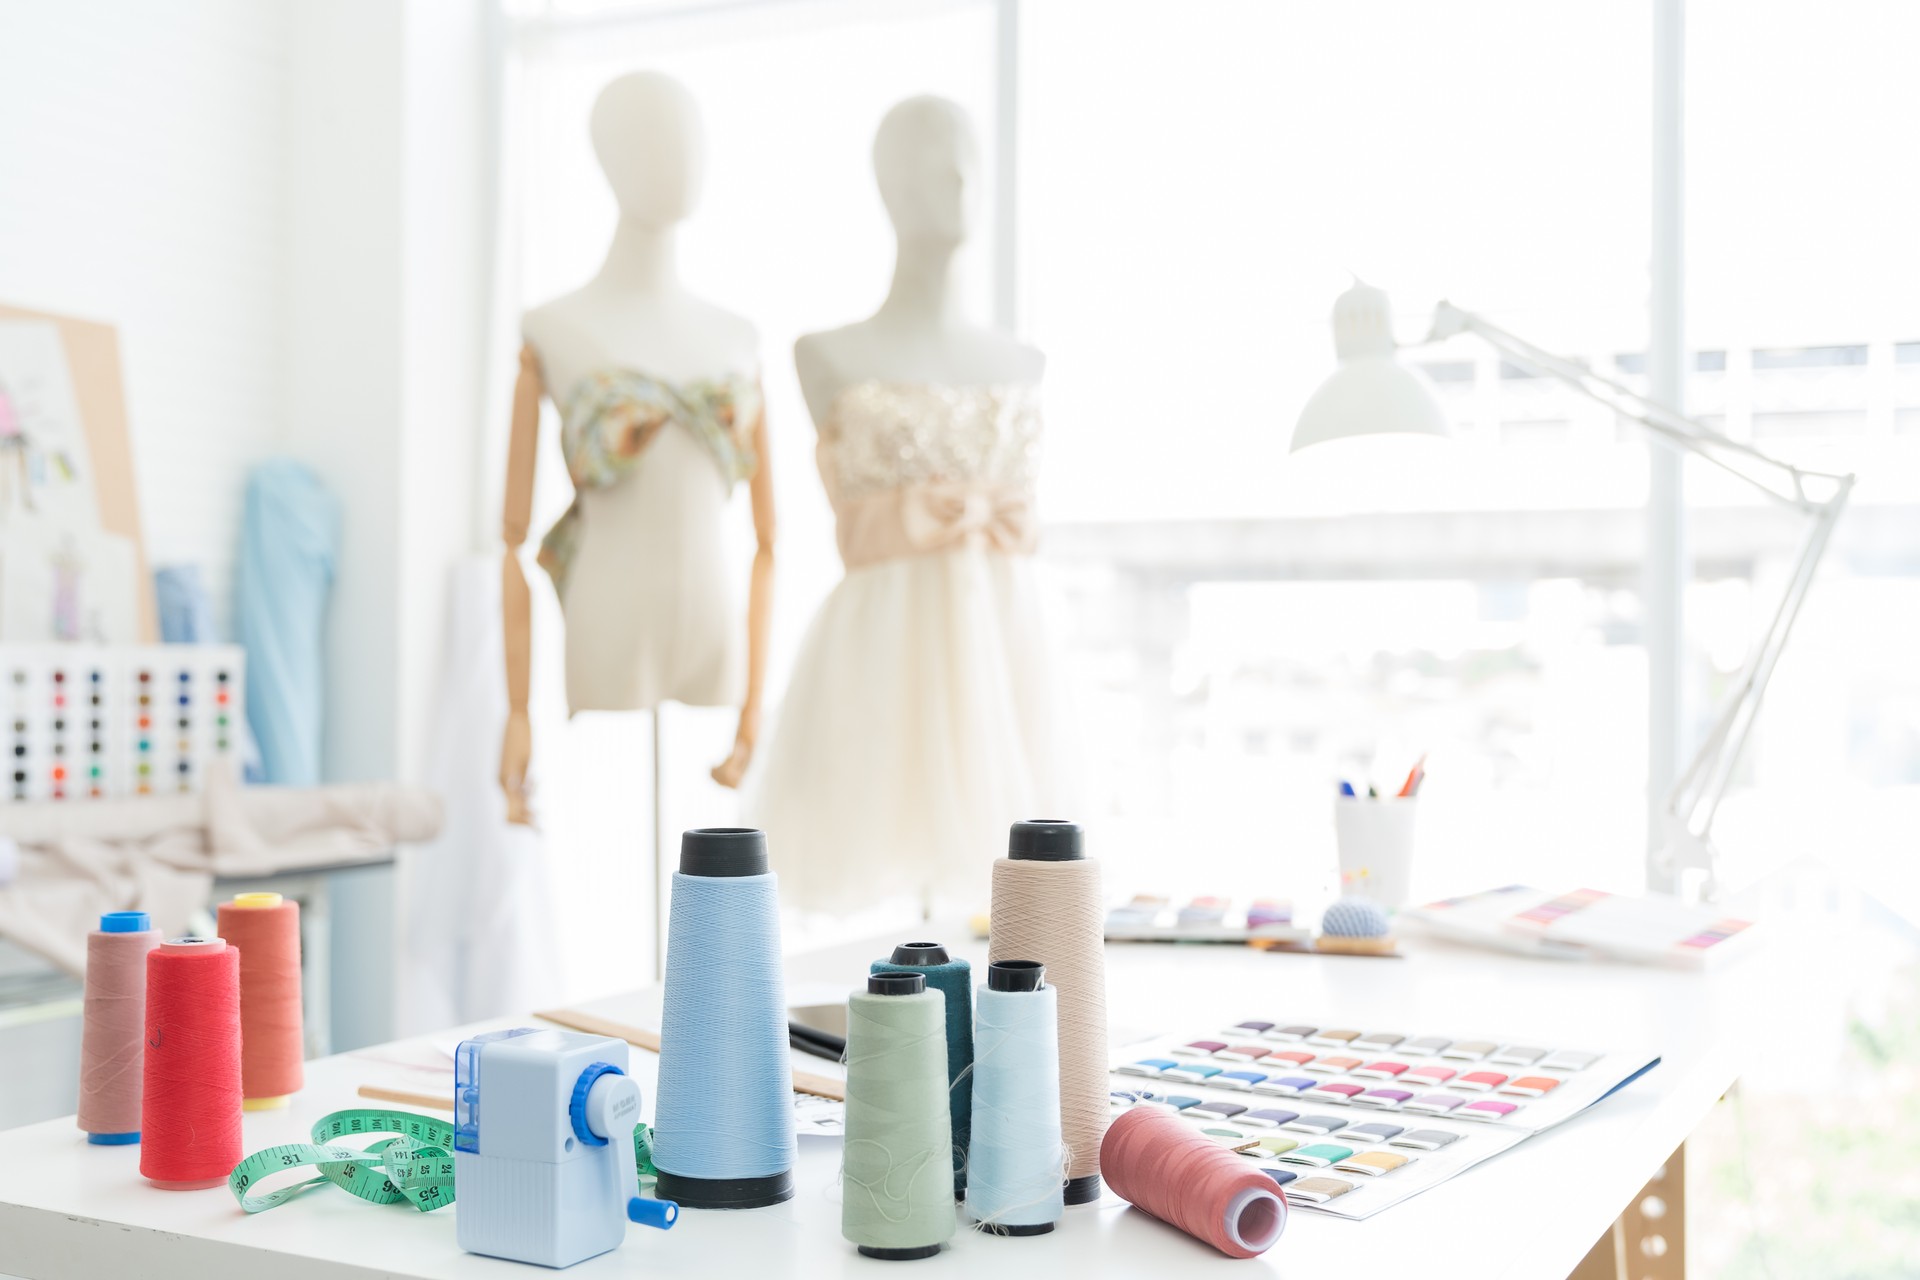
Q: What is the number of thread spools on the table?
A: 9